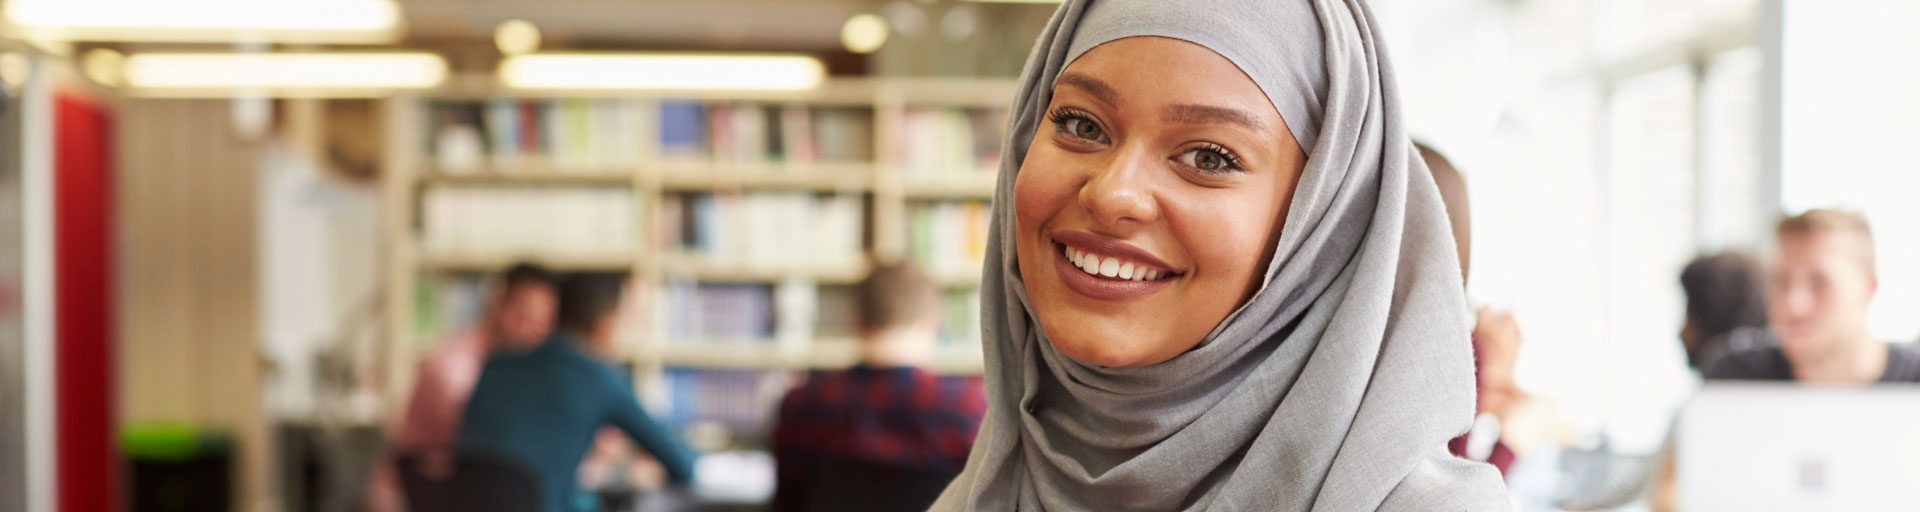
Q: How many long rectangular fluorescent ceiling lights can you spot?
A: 3